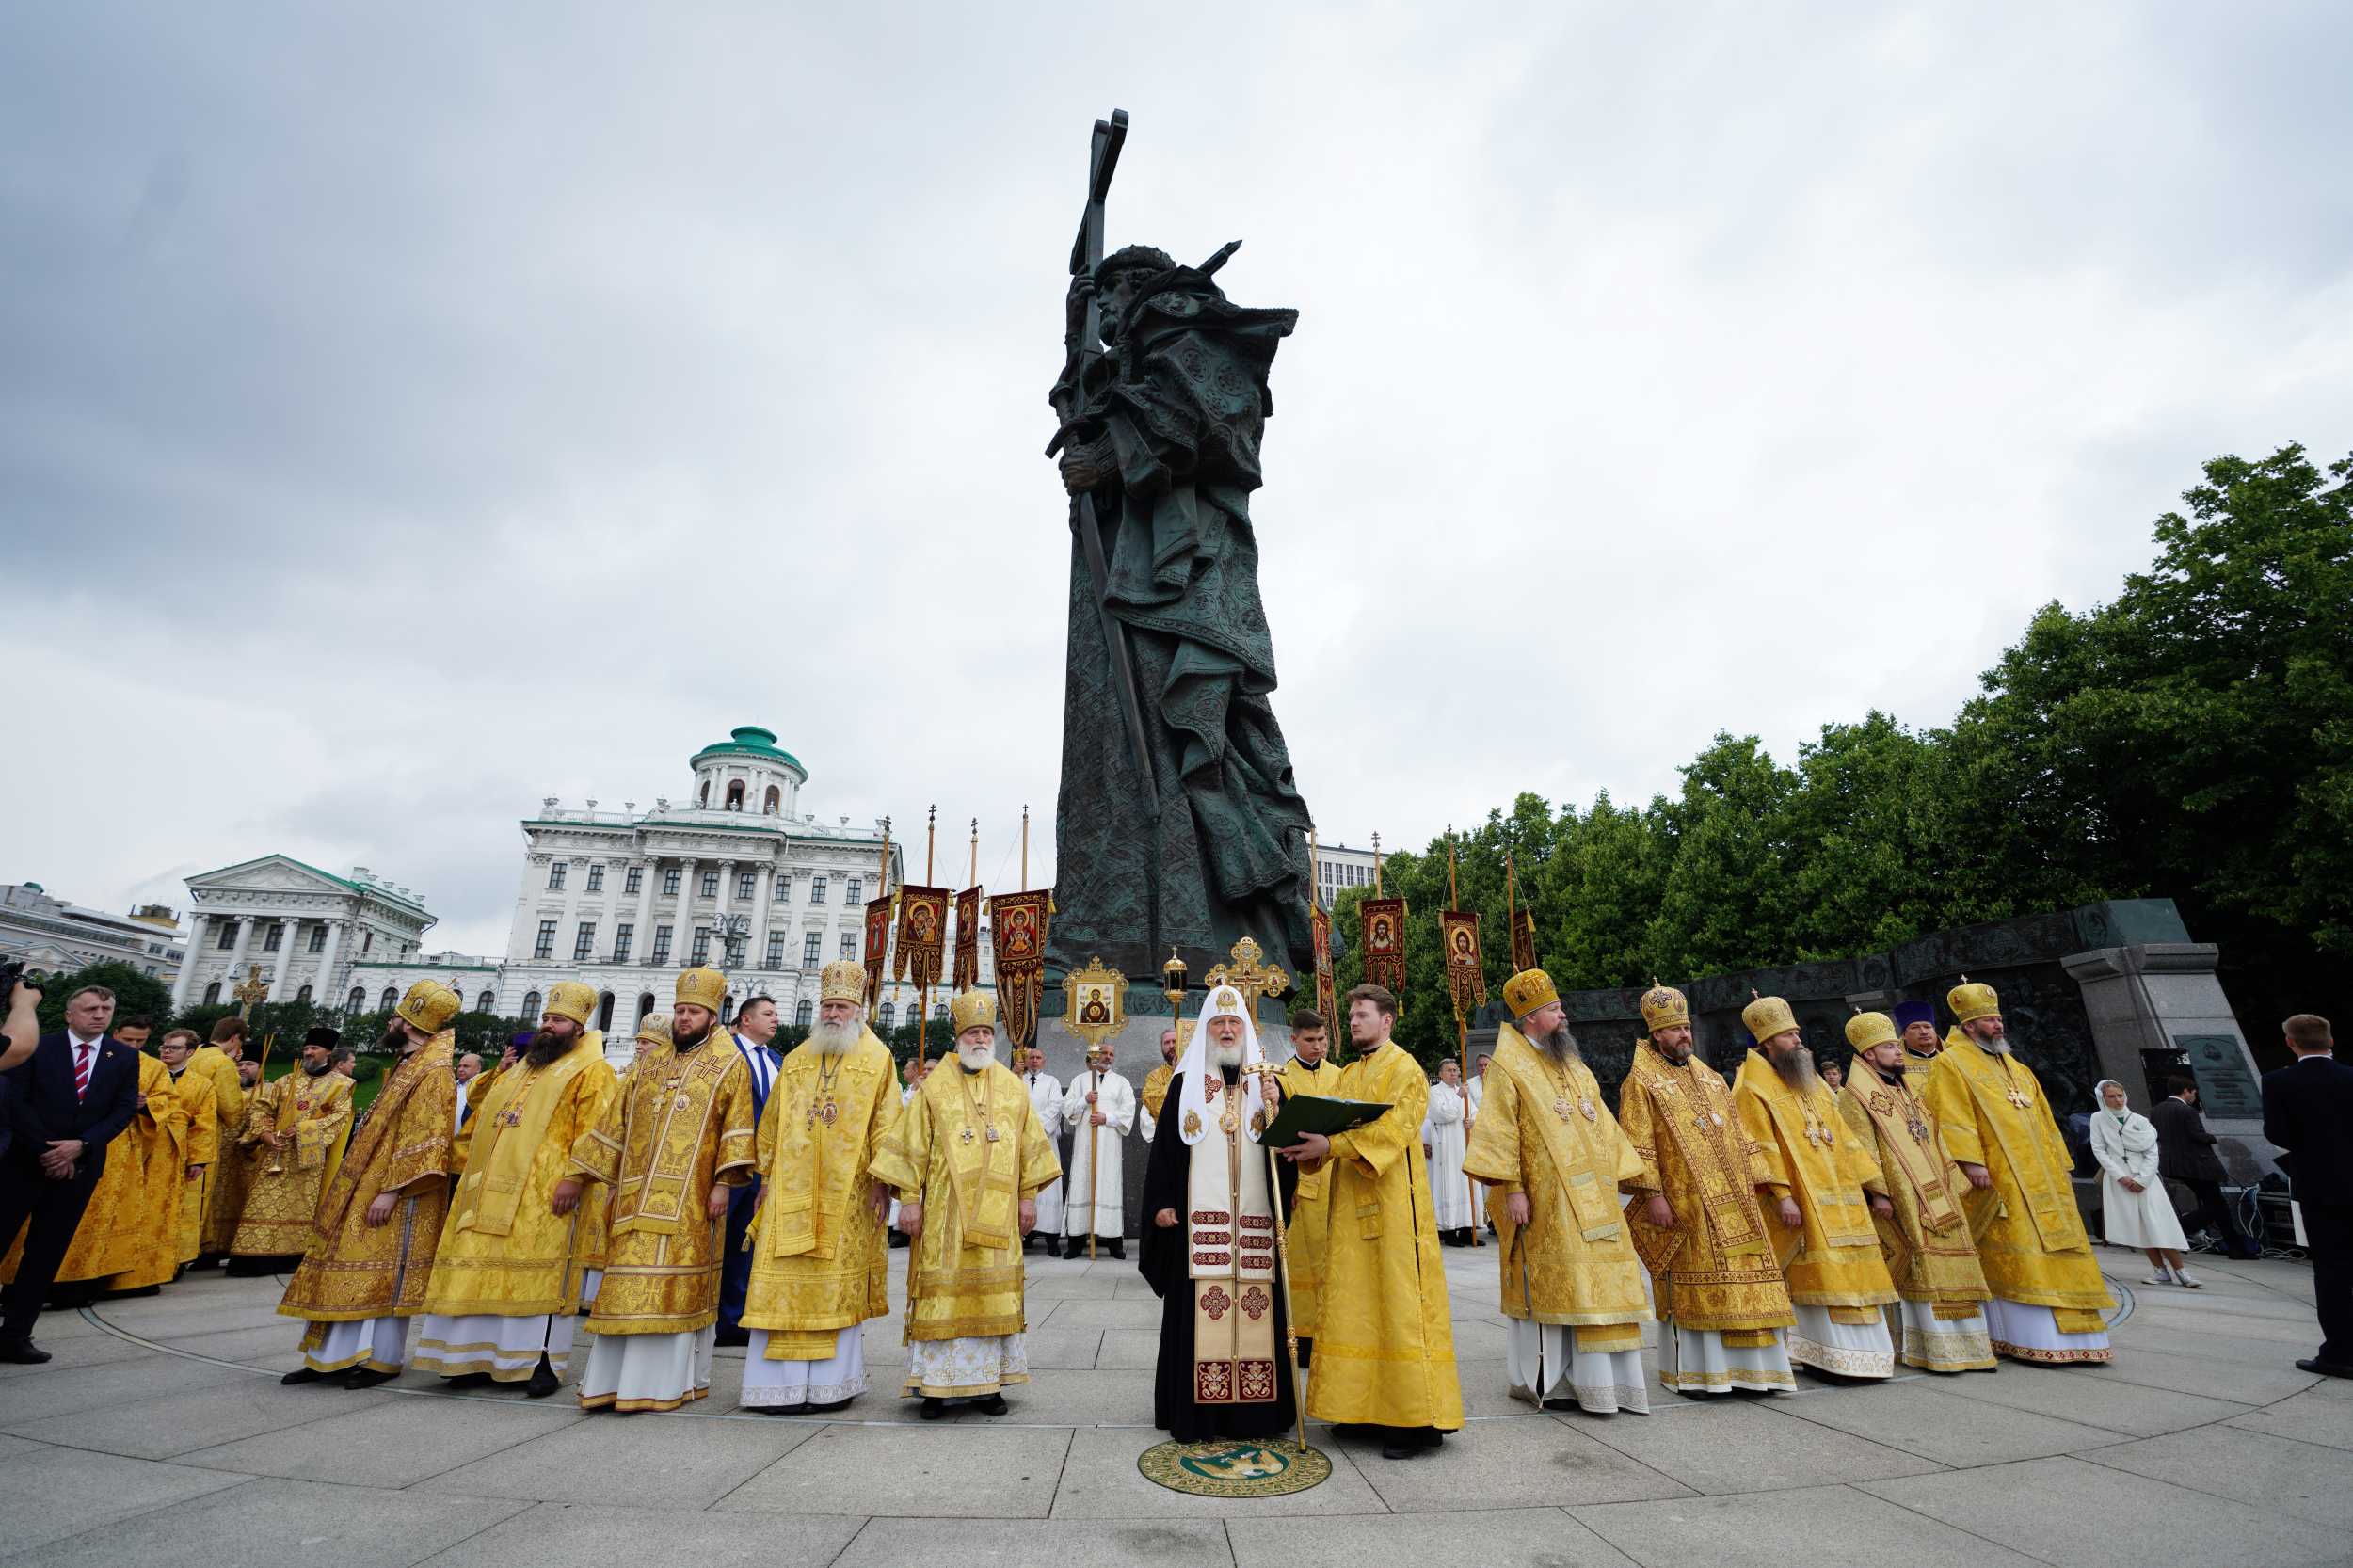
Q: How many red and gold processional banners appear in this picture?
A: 8